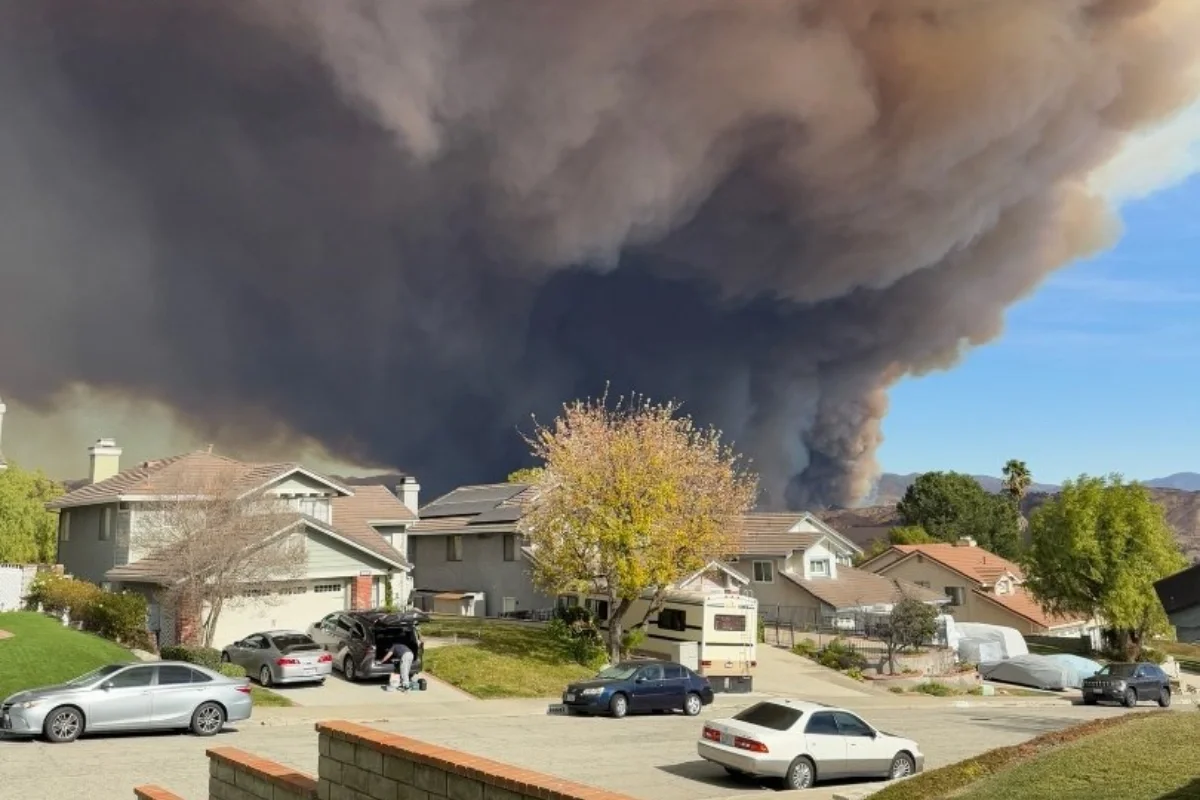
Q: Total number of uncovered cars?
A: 6